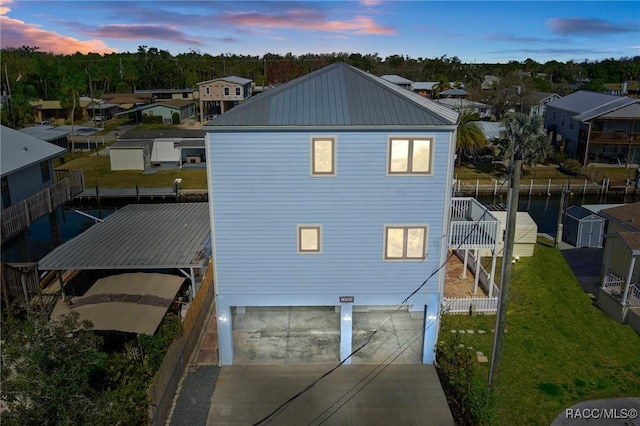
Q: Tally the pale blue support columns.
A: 3